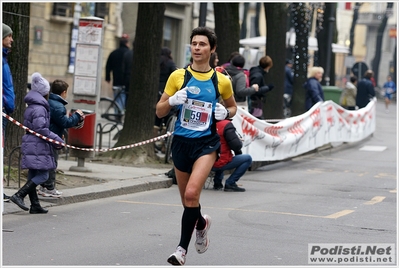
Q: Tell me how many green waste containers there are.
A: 1